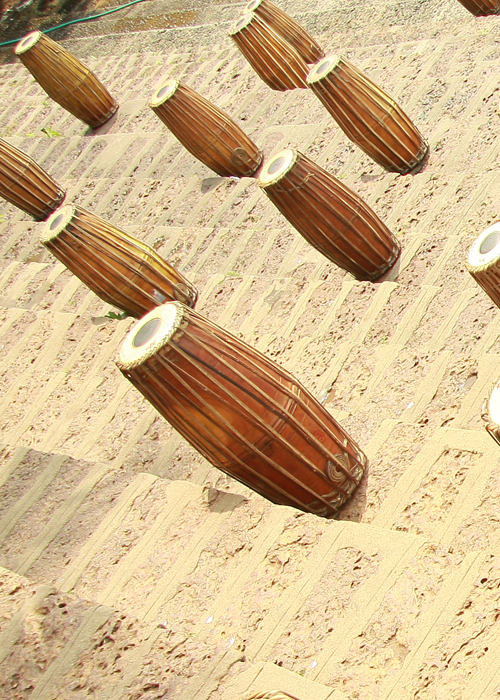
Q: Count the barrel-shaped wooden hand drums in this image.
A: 12